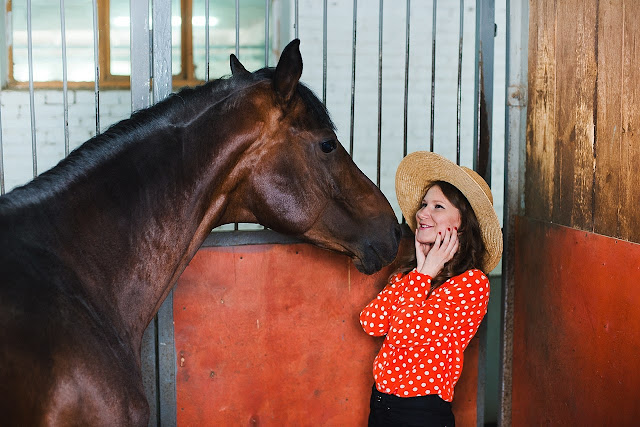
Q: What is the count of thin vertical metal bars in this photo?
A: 14